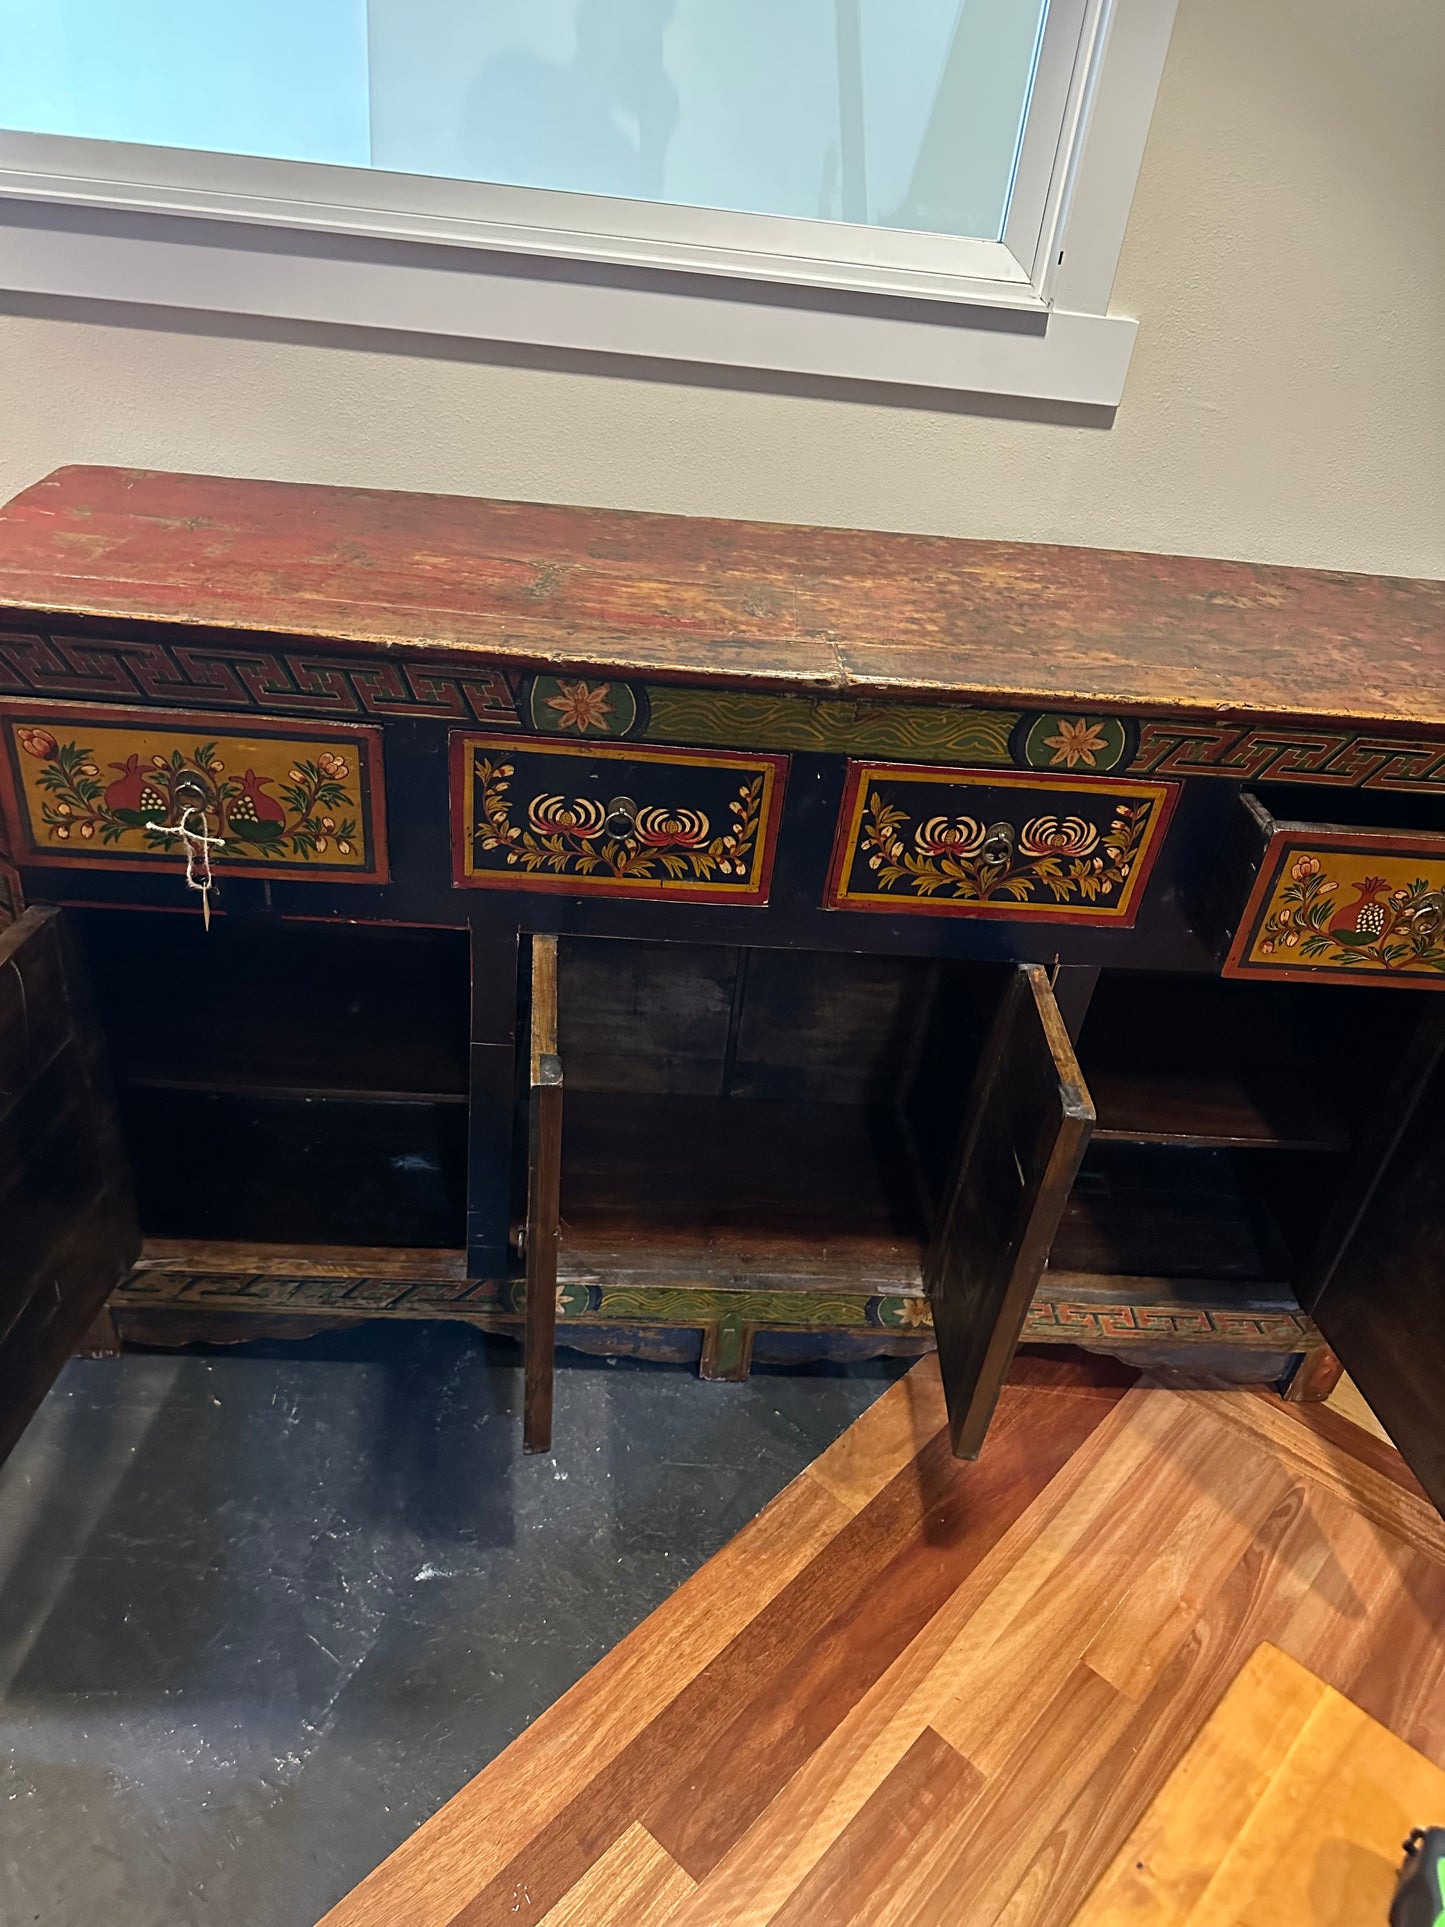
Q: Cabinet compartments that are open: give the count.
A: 3